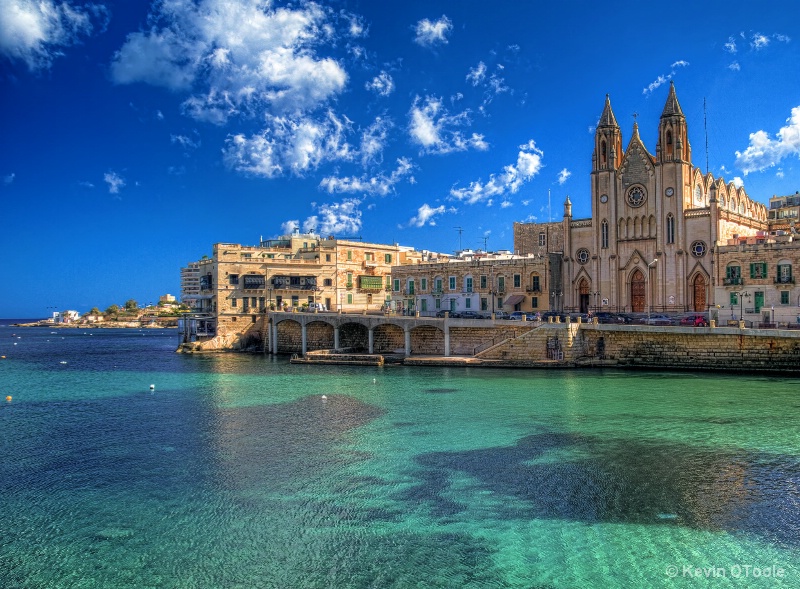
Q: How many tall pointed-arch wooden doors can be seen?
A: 3